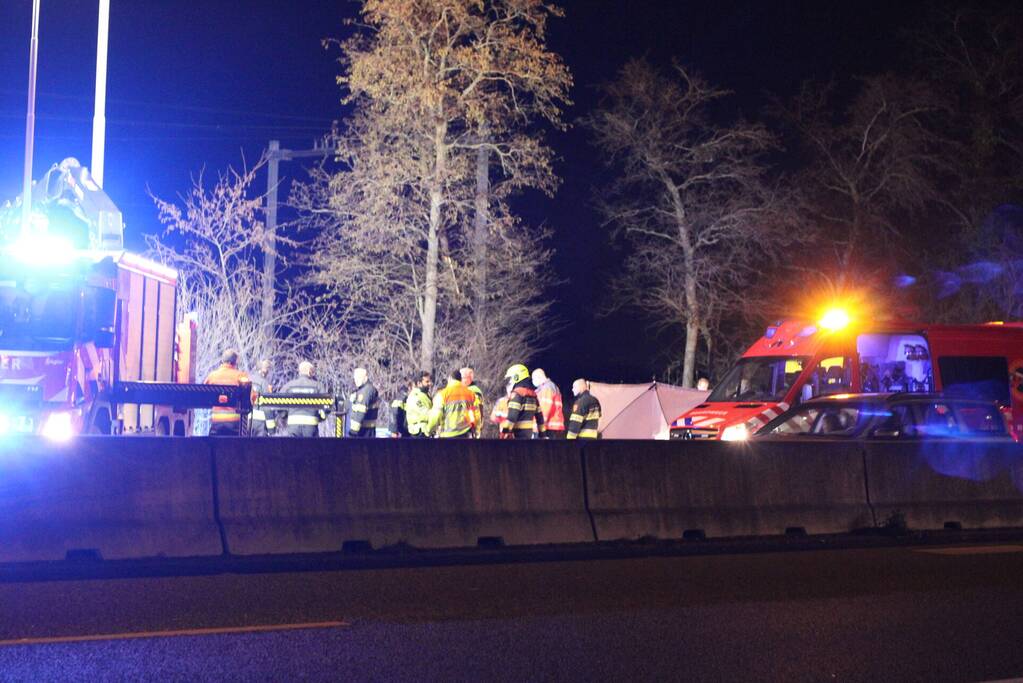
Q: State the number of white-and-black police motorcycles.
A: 0